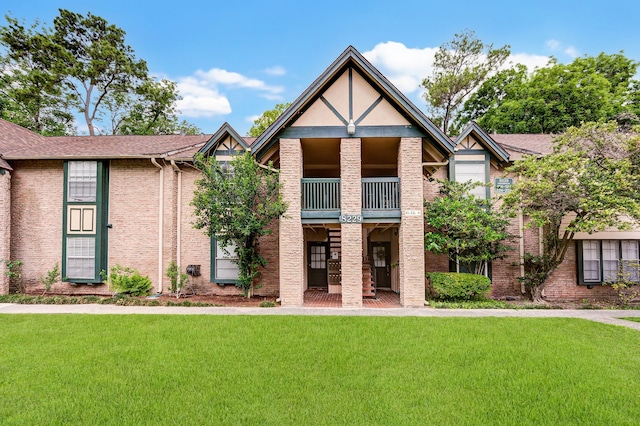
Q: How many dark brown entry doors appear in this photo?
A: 2